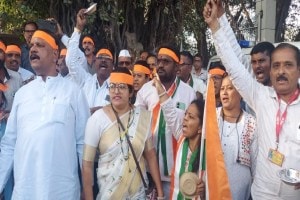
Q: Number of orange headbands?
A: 11